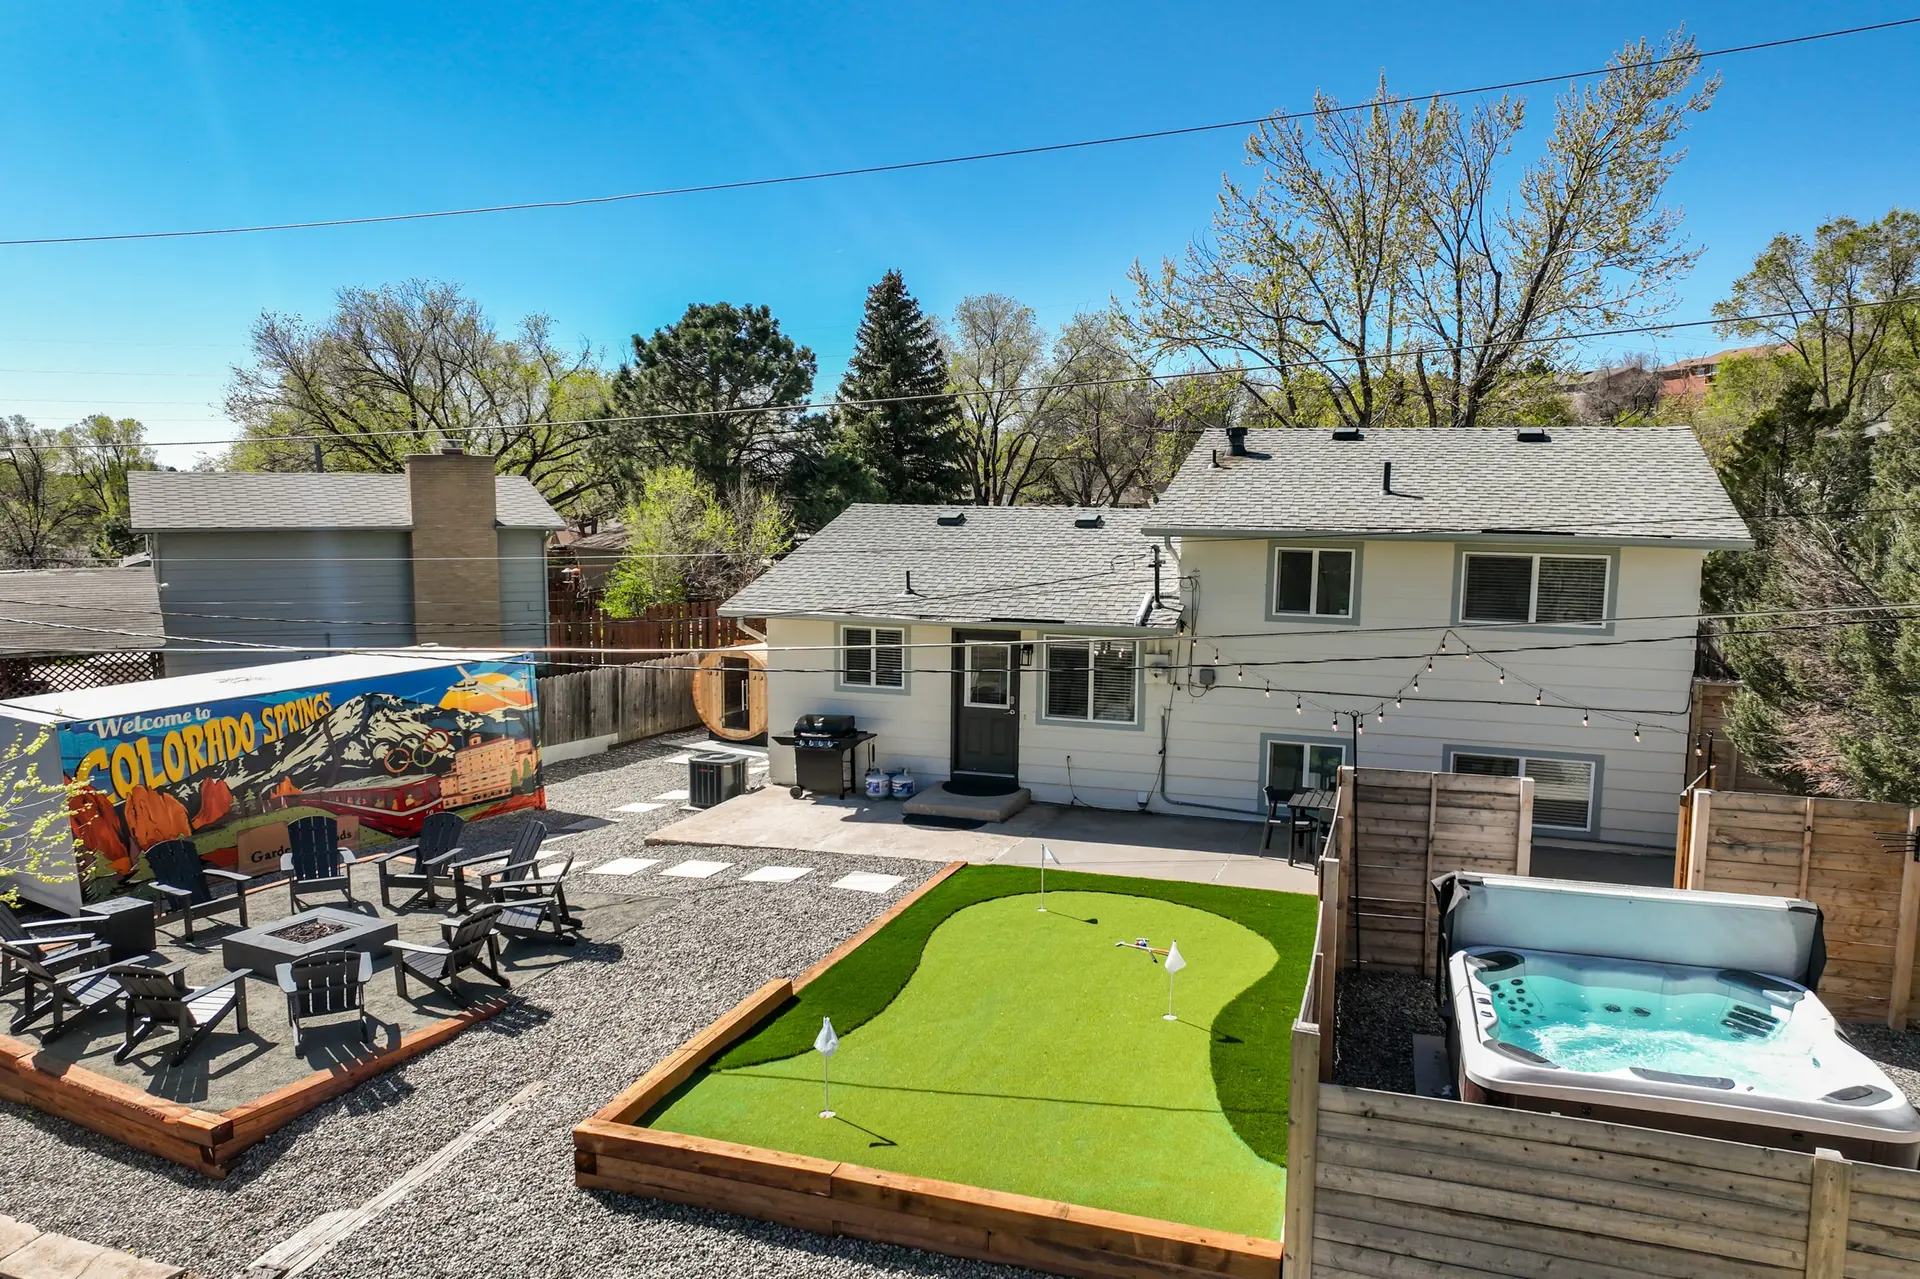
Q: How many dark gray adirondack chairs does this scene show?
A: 10